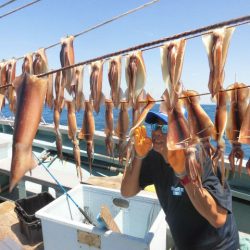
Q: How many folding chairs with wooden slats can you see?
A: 0